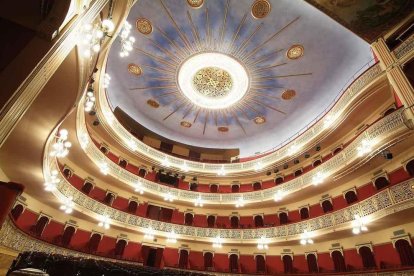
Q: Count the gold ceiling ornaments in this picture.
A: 10